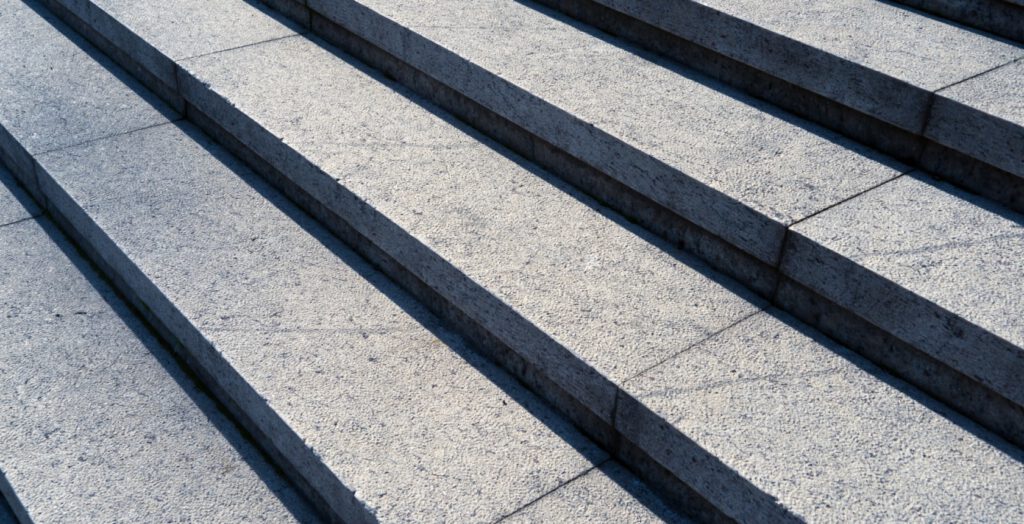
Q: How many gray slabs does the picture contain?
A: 12